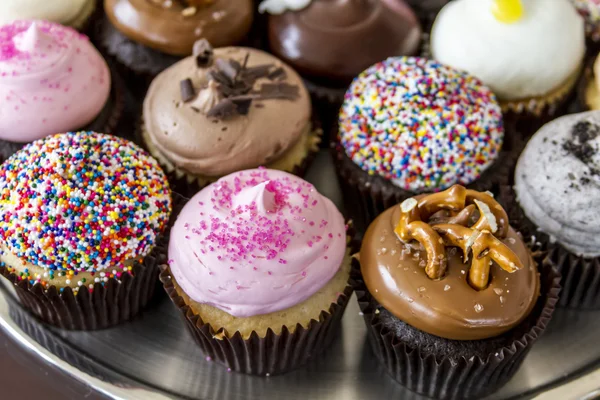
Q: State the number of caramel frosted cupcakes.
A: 2